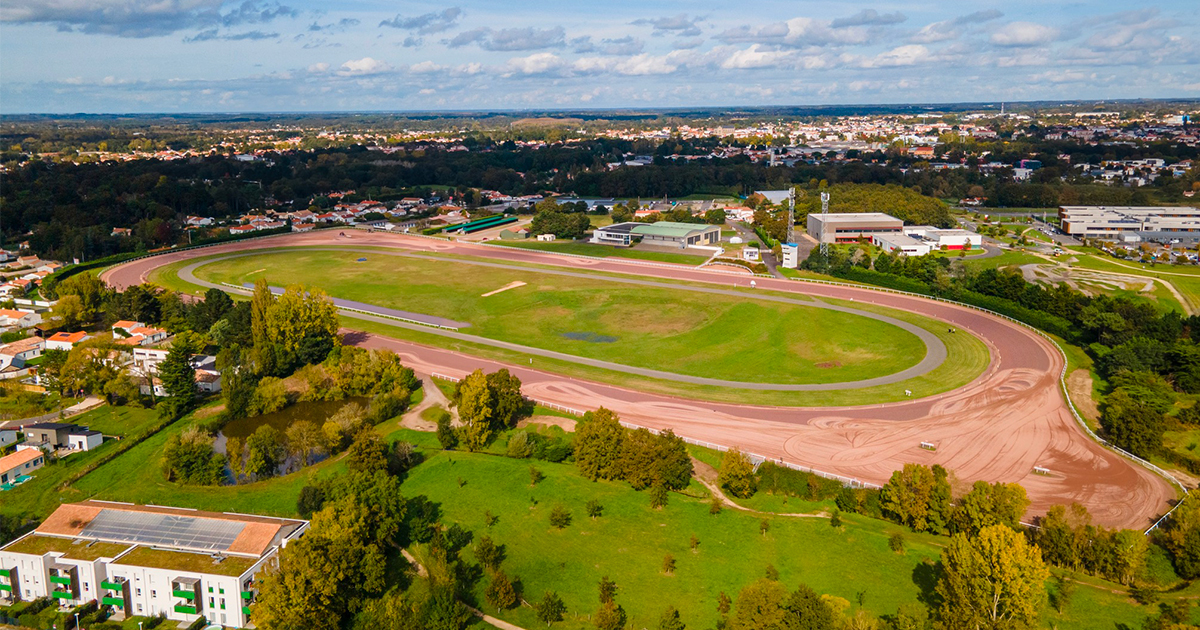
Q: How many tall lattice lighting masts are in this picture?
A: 2